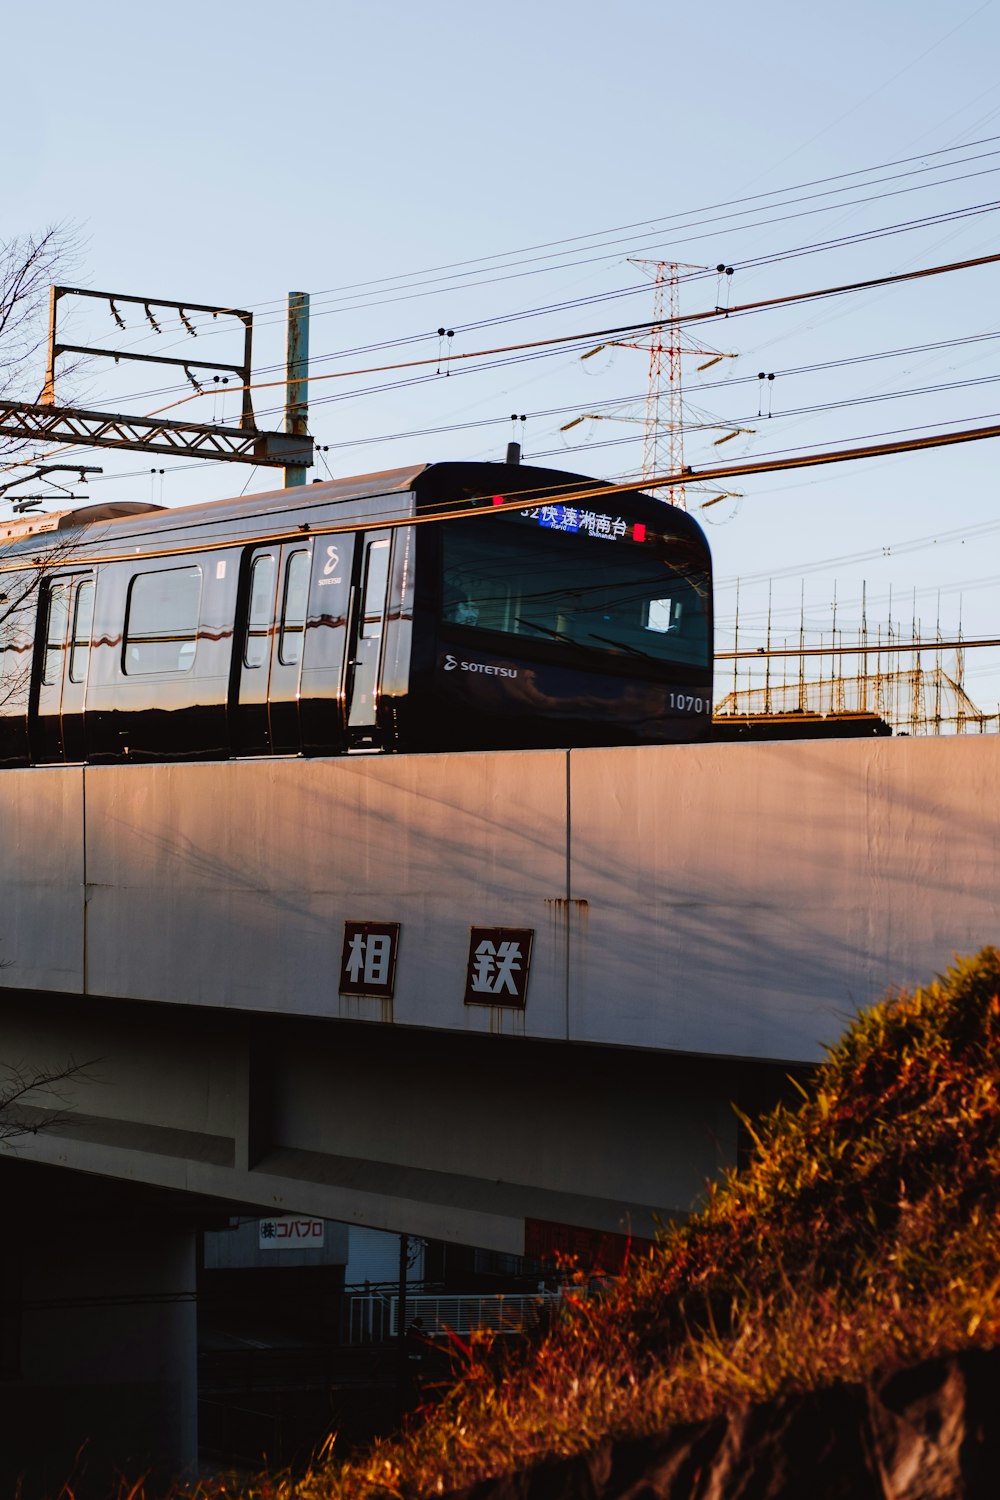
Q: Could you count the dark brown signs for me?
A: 2